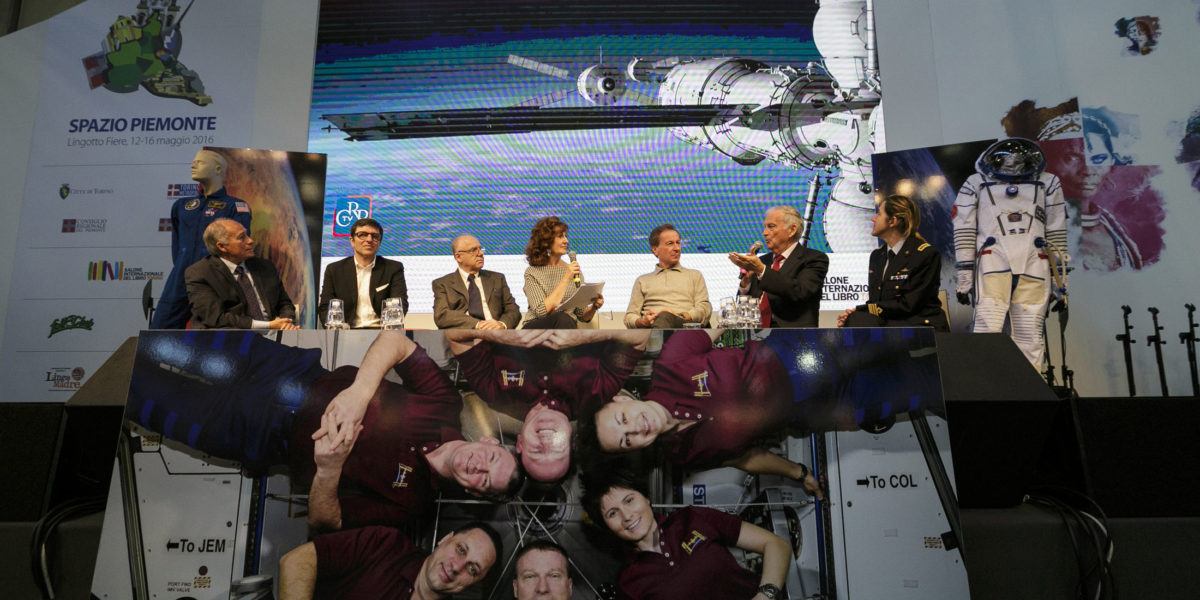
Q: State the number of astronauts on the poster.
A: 6